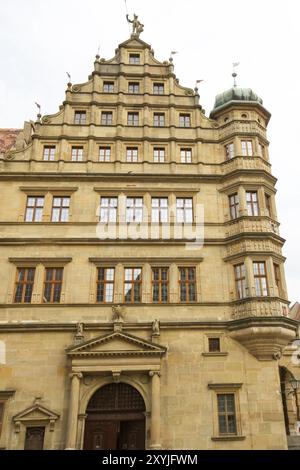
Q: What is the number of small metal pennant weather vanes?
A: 6